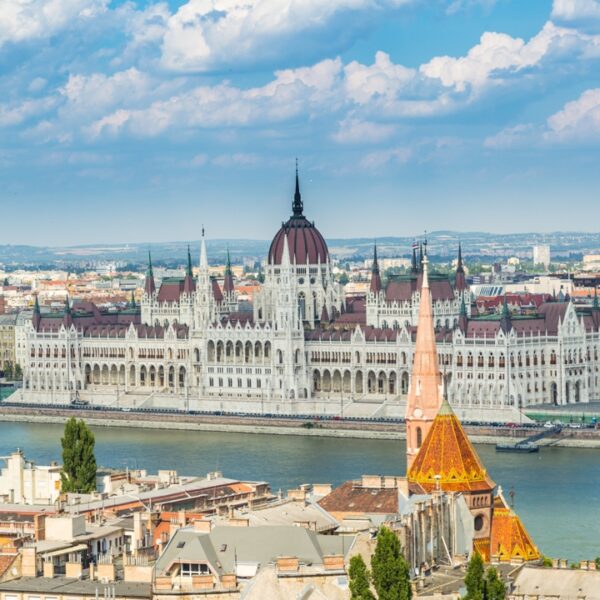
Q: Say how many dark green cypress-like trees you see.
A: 5